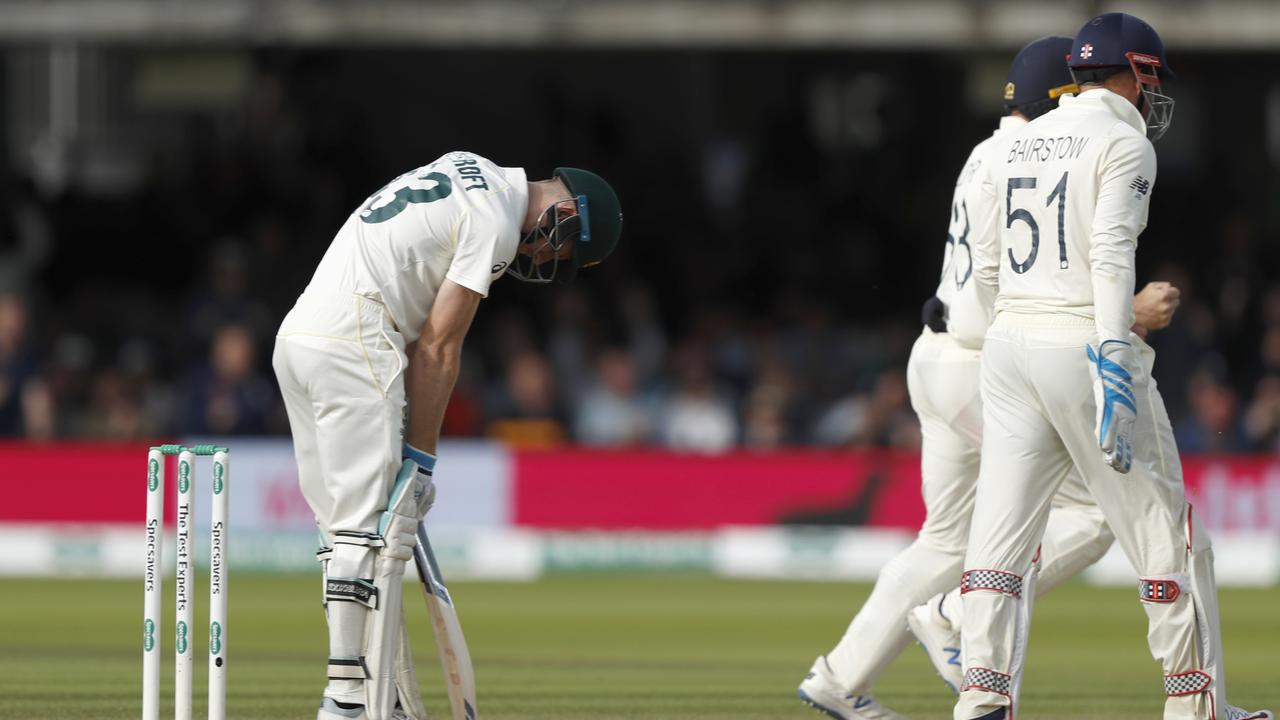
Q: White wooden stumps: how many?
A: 3